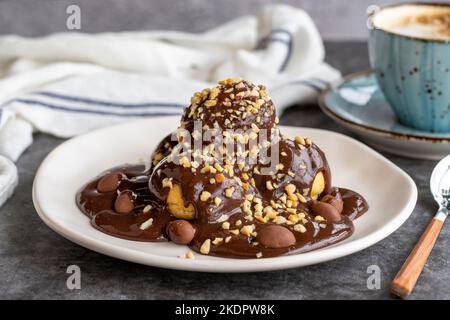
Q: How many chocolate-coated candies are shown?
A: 6